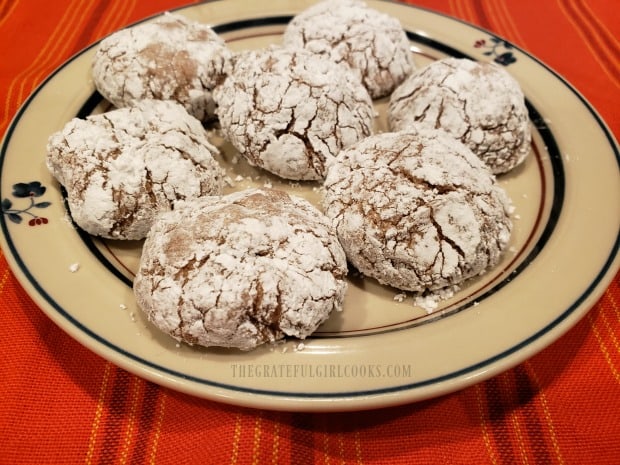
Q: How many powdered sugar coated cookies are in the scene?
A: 7